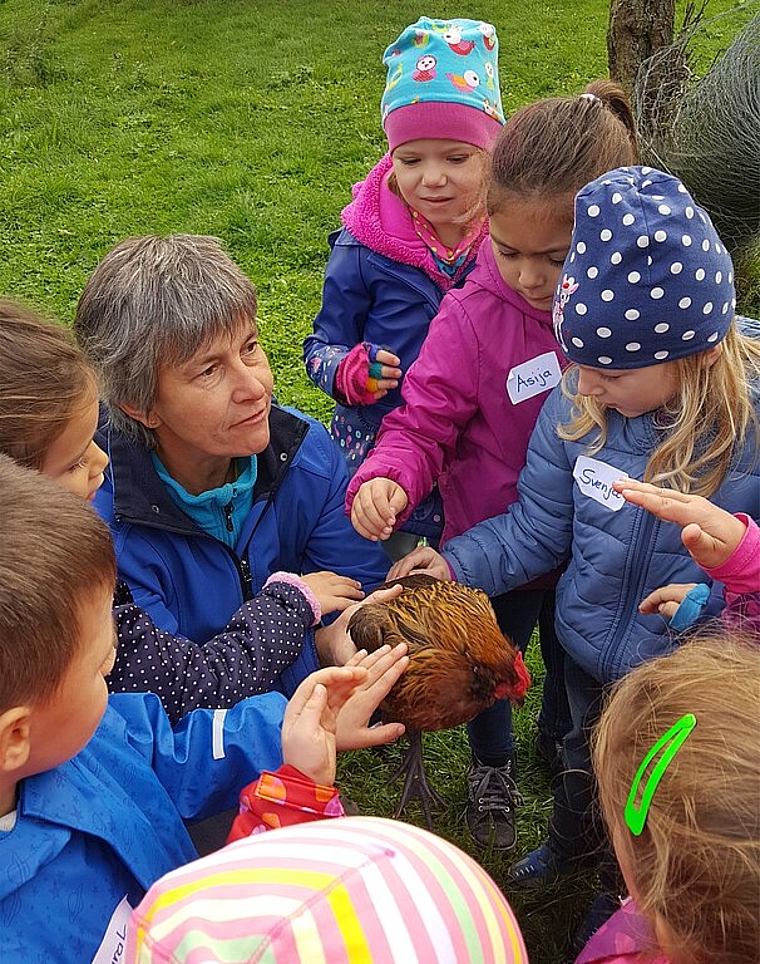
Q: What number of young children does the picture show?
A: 7